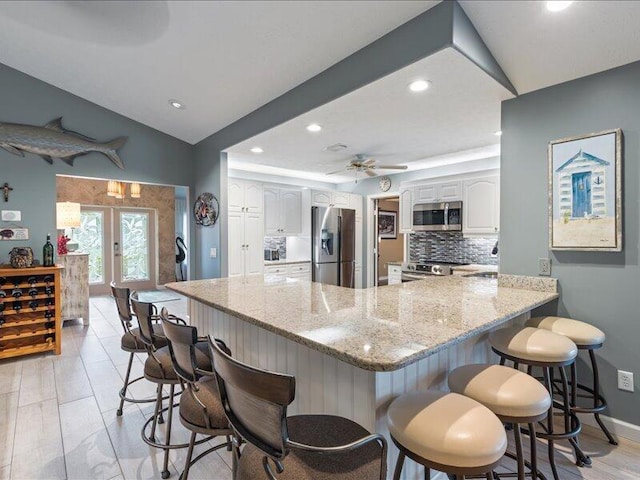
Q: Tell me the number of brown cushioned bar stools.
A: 4